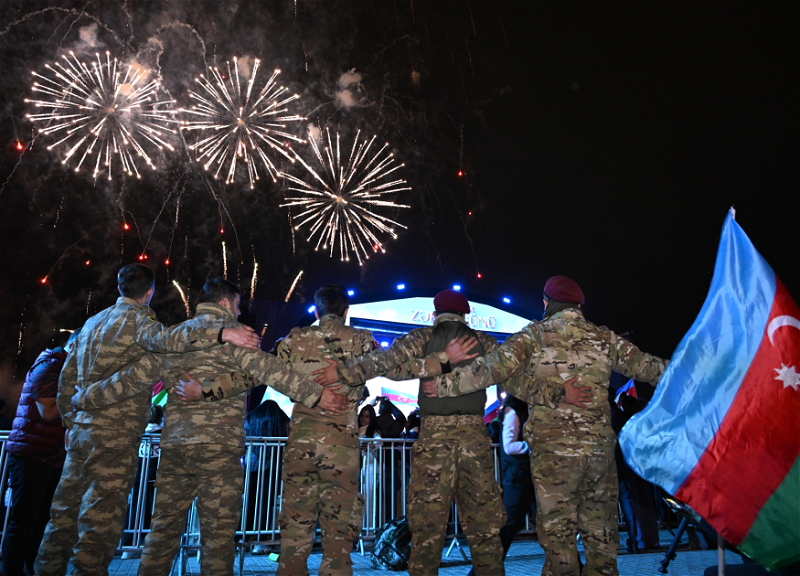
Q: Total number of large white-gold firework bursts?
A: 3